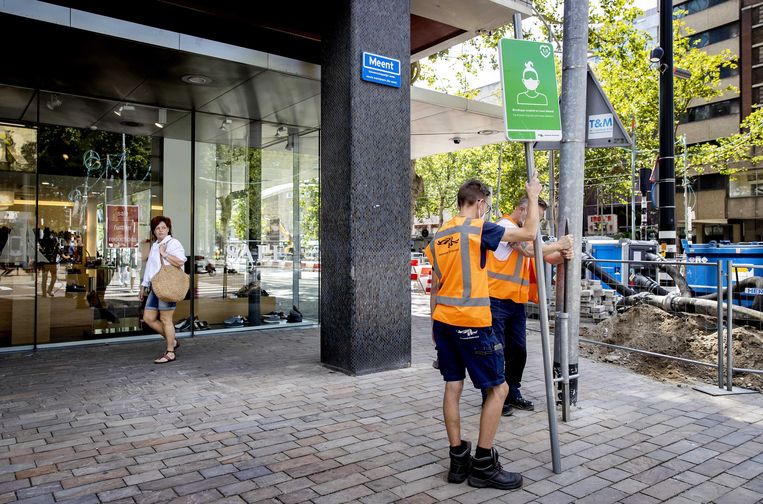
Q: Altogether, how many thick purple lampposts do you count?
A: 0